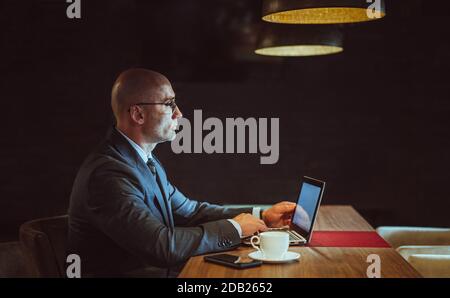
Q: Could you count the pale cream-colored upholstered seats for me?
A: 2